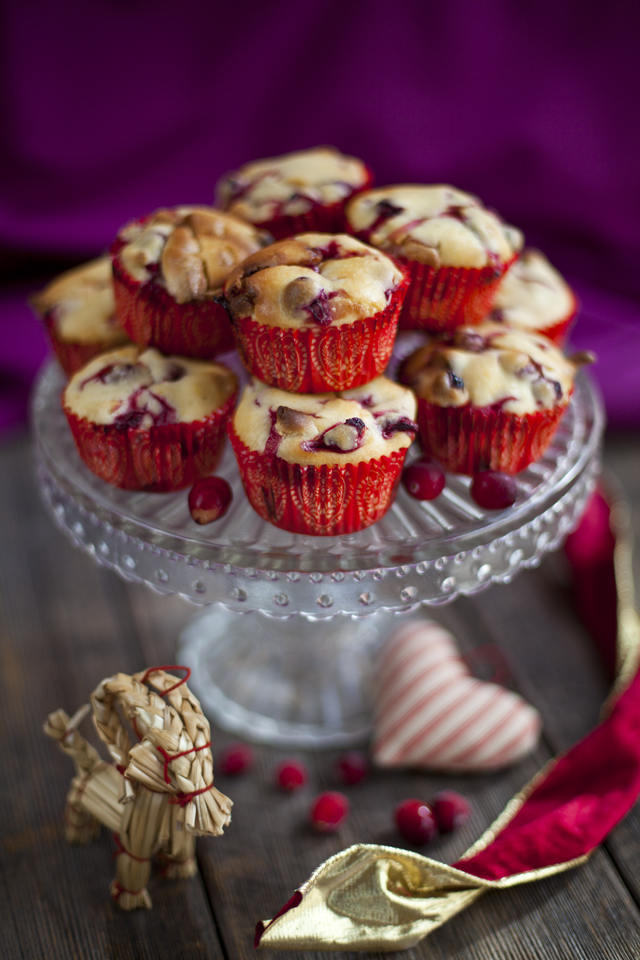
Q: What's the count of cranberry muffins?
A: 9